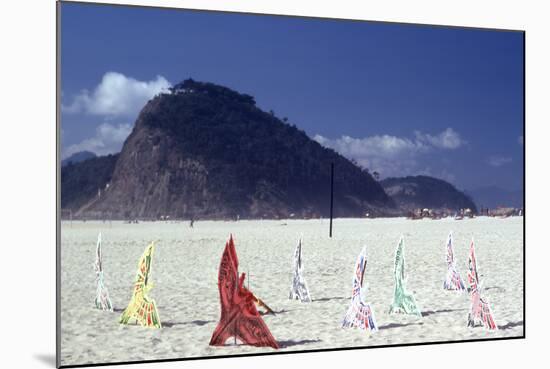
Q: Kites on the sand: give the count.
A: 8